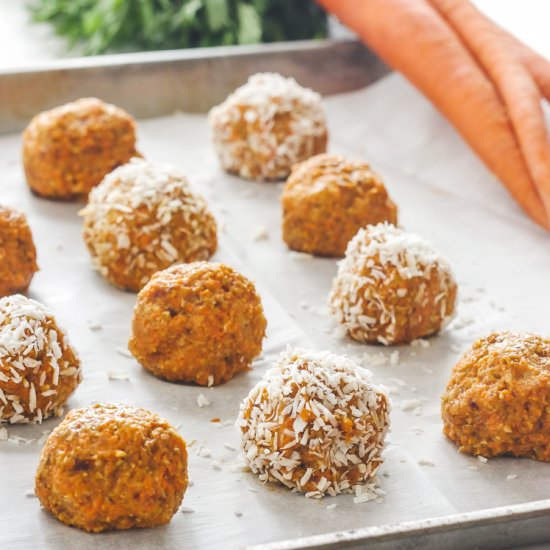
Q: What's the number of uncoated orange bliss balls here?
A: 6